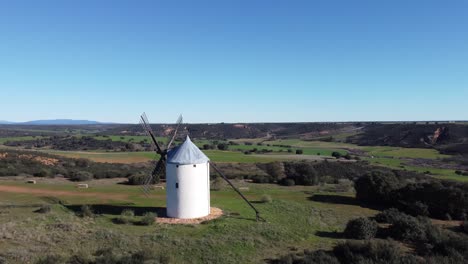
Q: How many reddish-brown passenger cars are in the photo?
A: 0